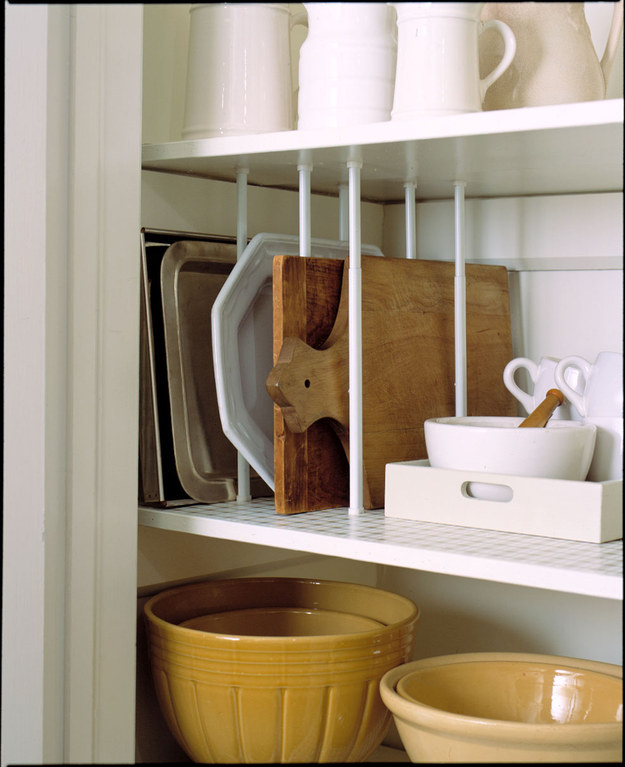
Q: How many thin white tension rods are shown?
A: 6